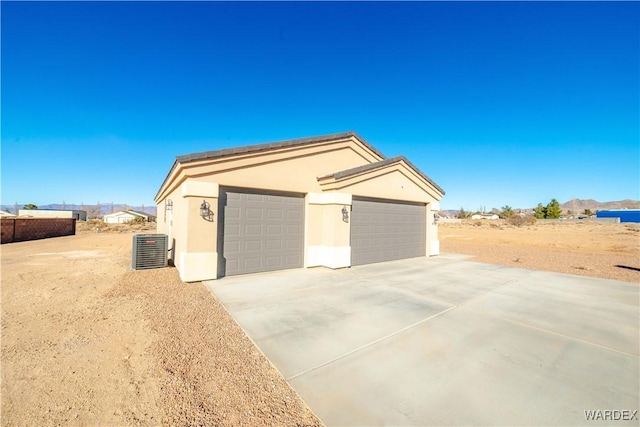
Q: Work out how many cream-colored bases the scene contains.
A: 3